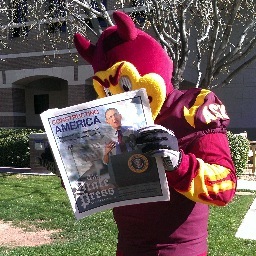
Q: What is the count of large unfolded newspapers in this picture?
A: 1